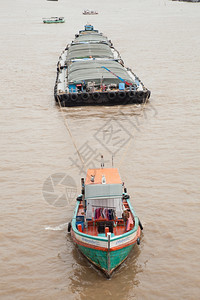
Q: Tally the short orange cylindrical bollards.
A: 2